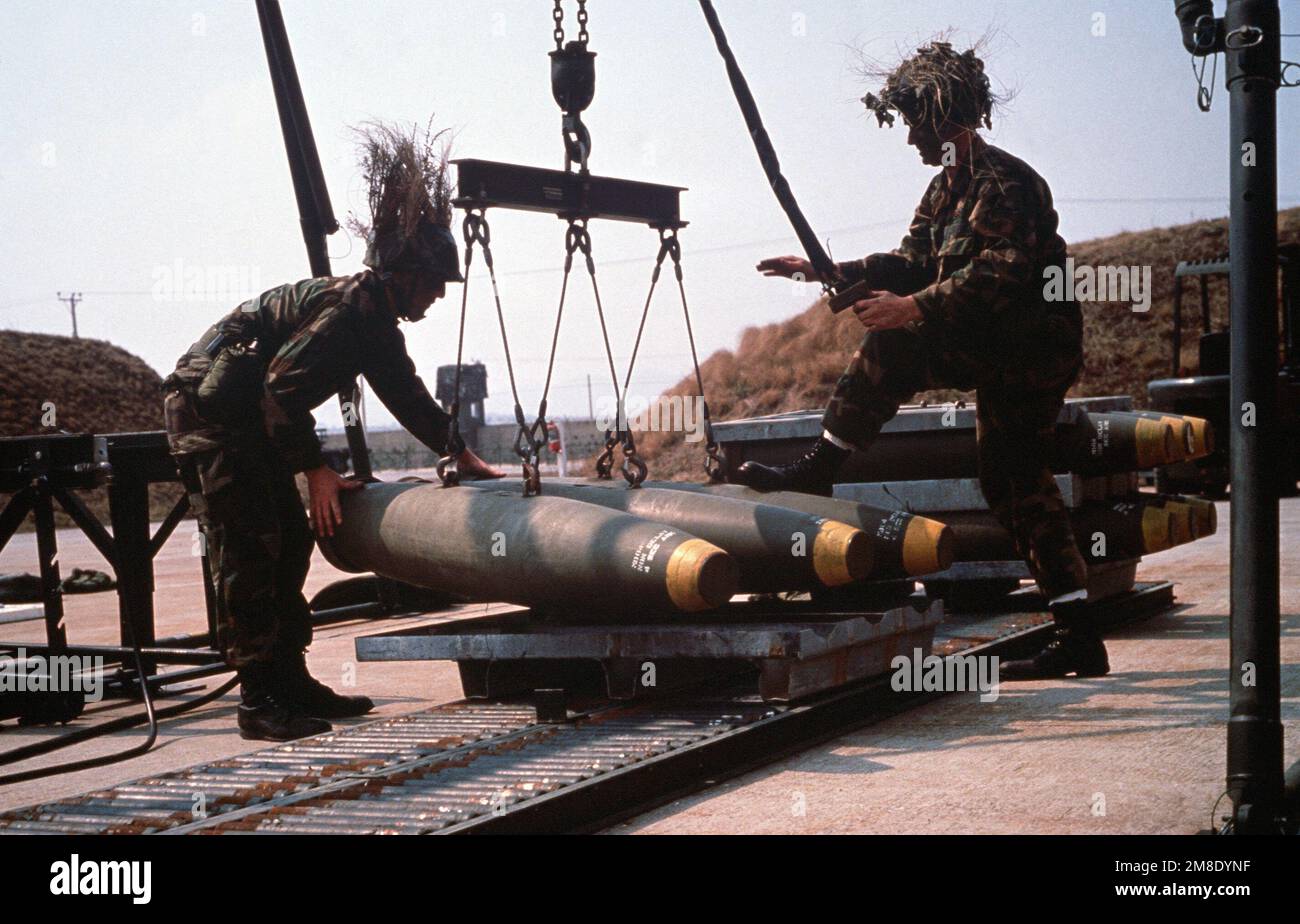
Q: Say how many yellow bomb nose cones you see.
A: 9